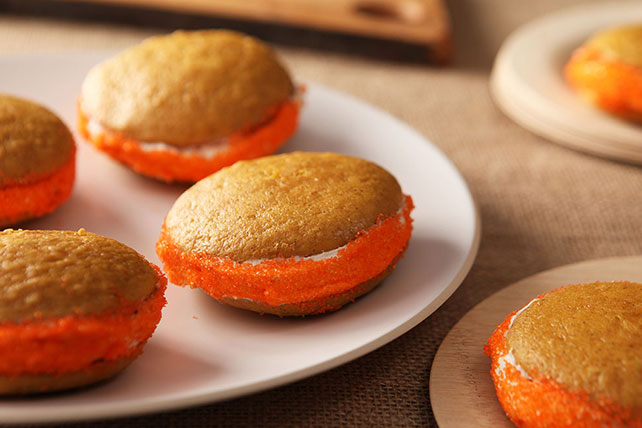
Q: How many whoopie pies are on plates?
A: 6